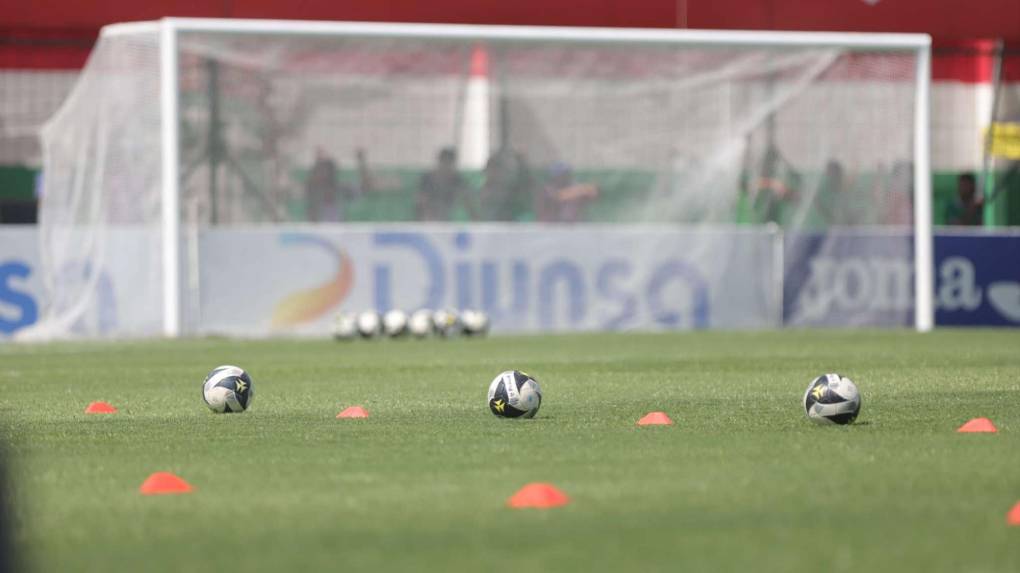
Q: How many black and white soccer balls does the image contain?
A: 9